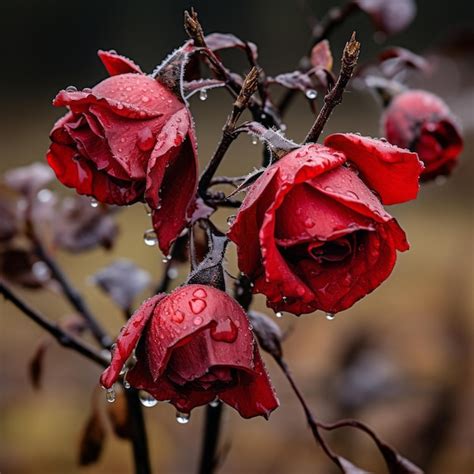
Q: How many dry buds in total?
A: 3